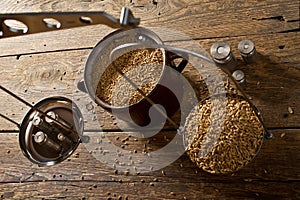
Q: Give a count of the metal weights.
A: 7